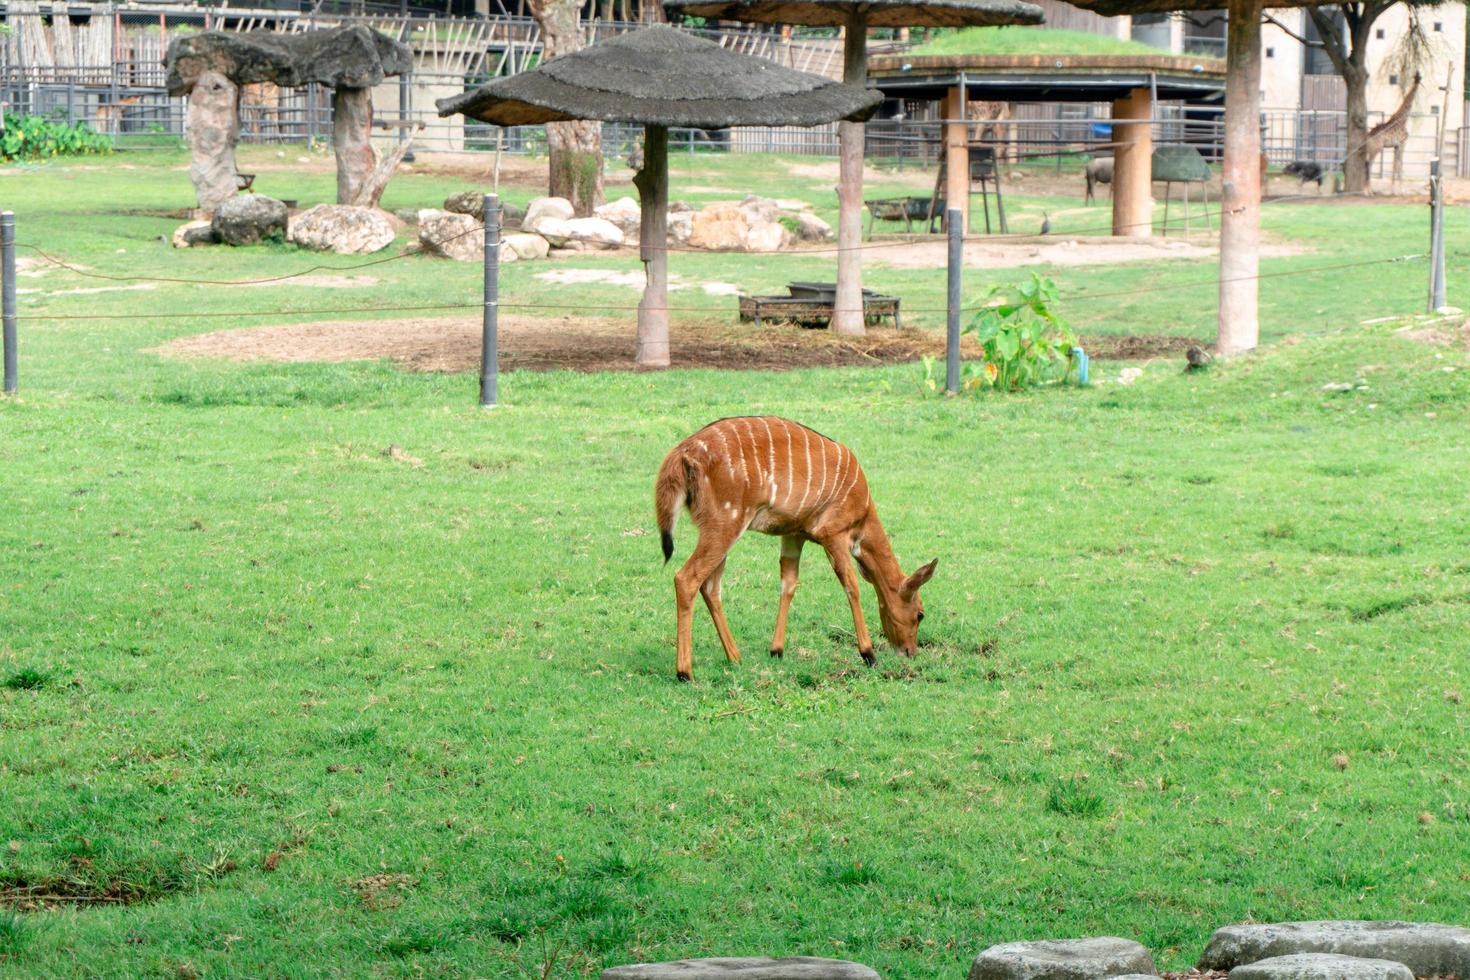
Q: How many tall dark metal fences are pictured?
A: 4